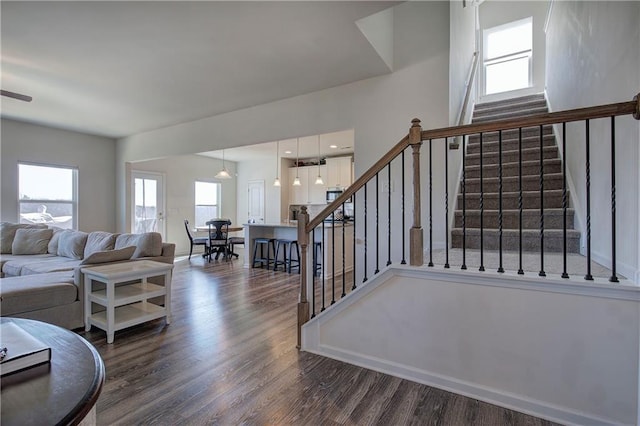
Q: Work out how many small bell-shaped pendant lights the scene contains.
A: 3